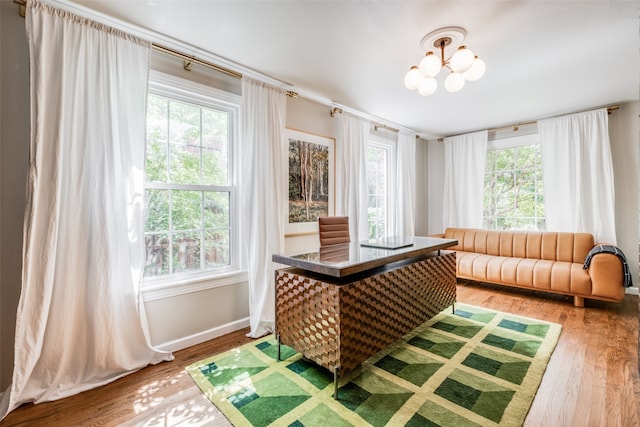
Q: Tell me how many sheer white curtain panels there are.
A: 6